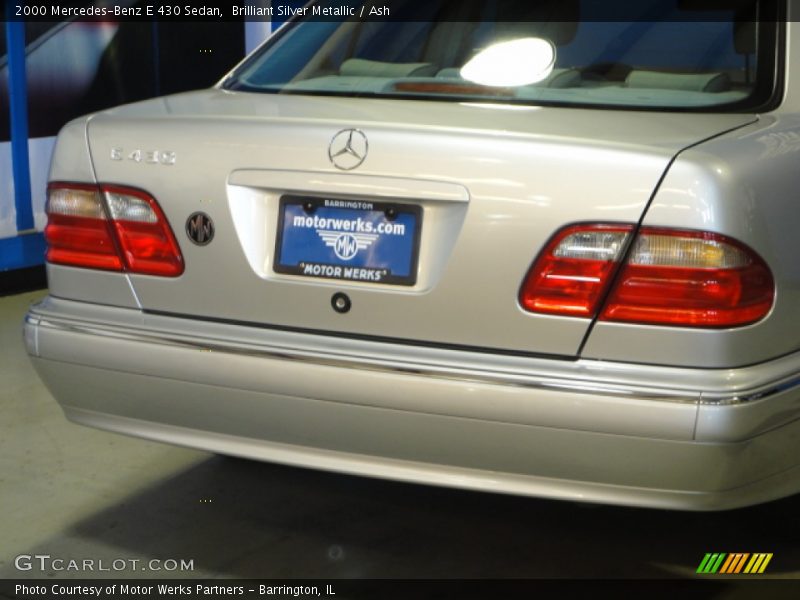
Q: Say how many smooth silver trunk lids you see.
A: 1